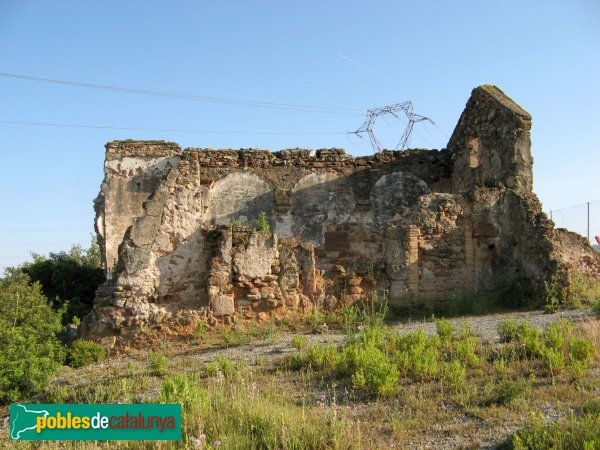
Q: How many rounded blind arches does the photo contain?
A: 3